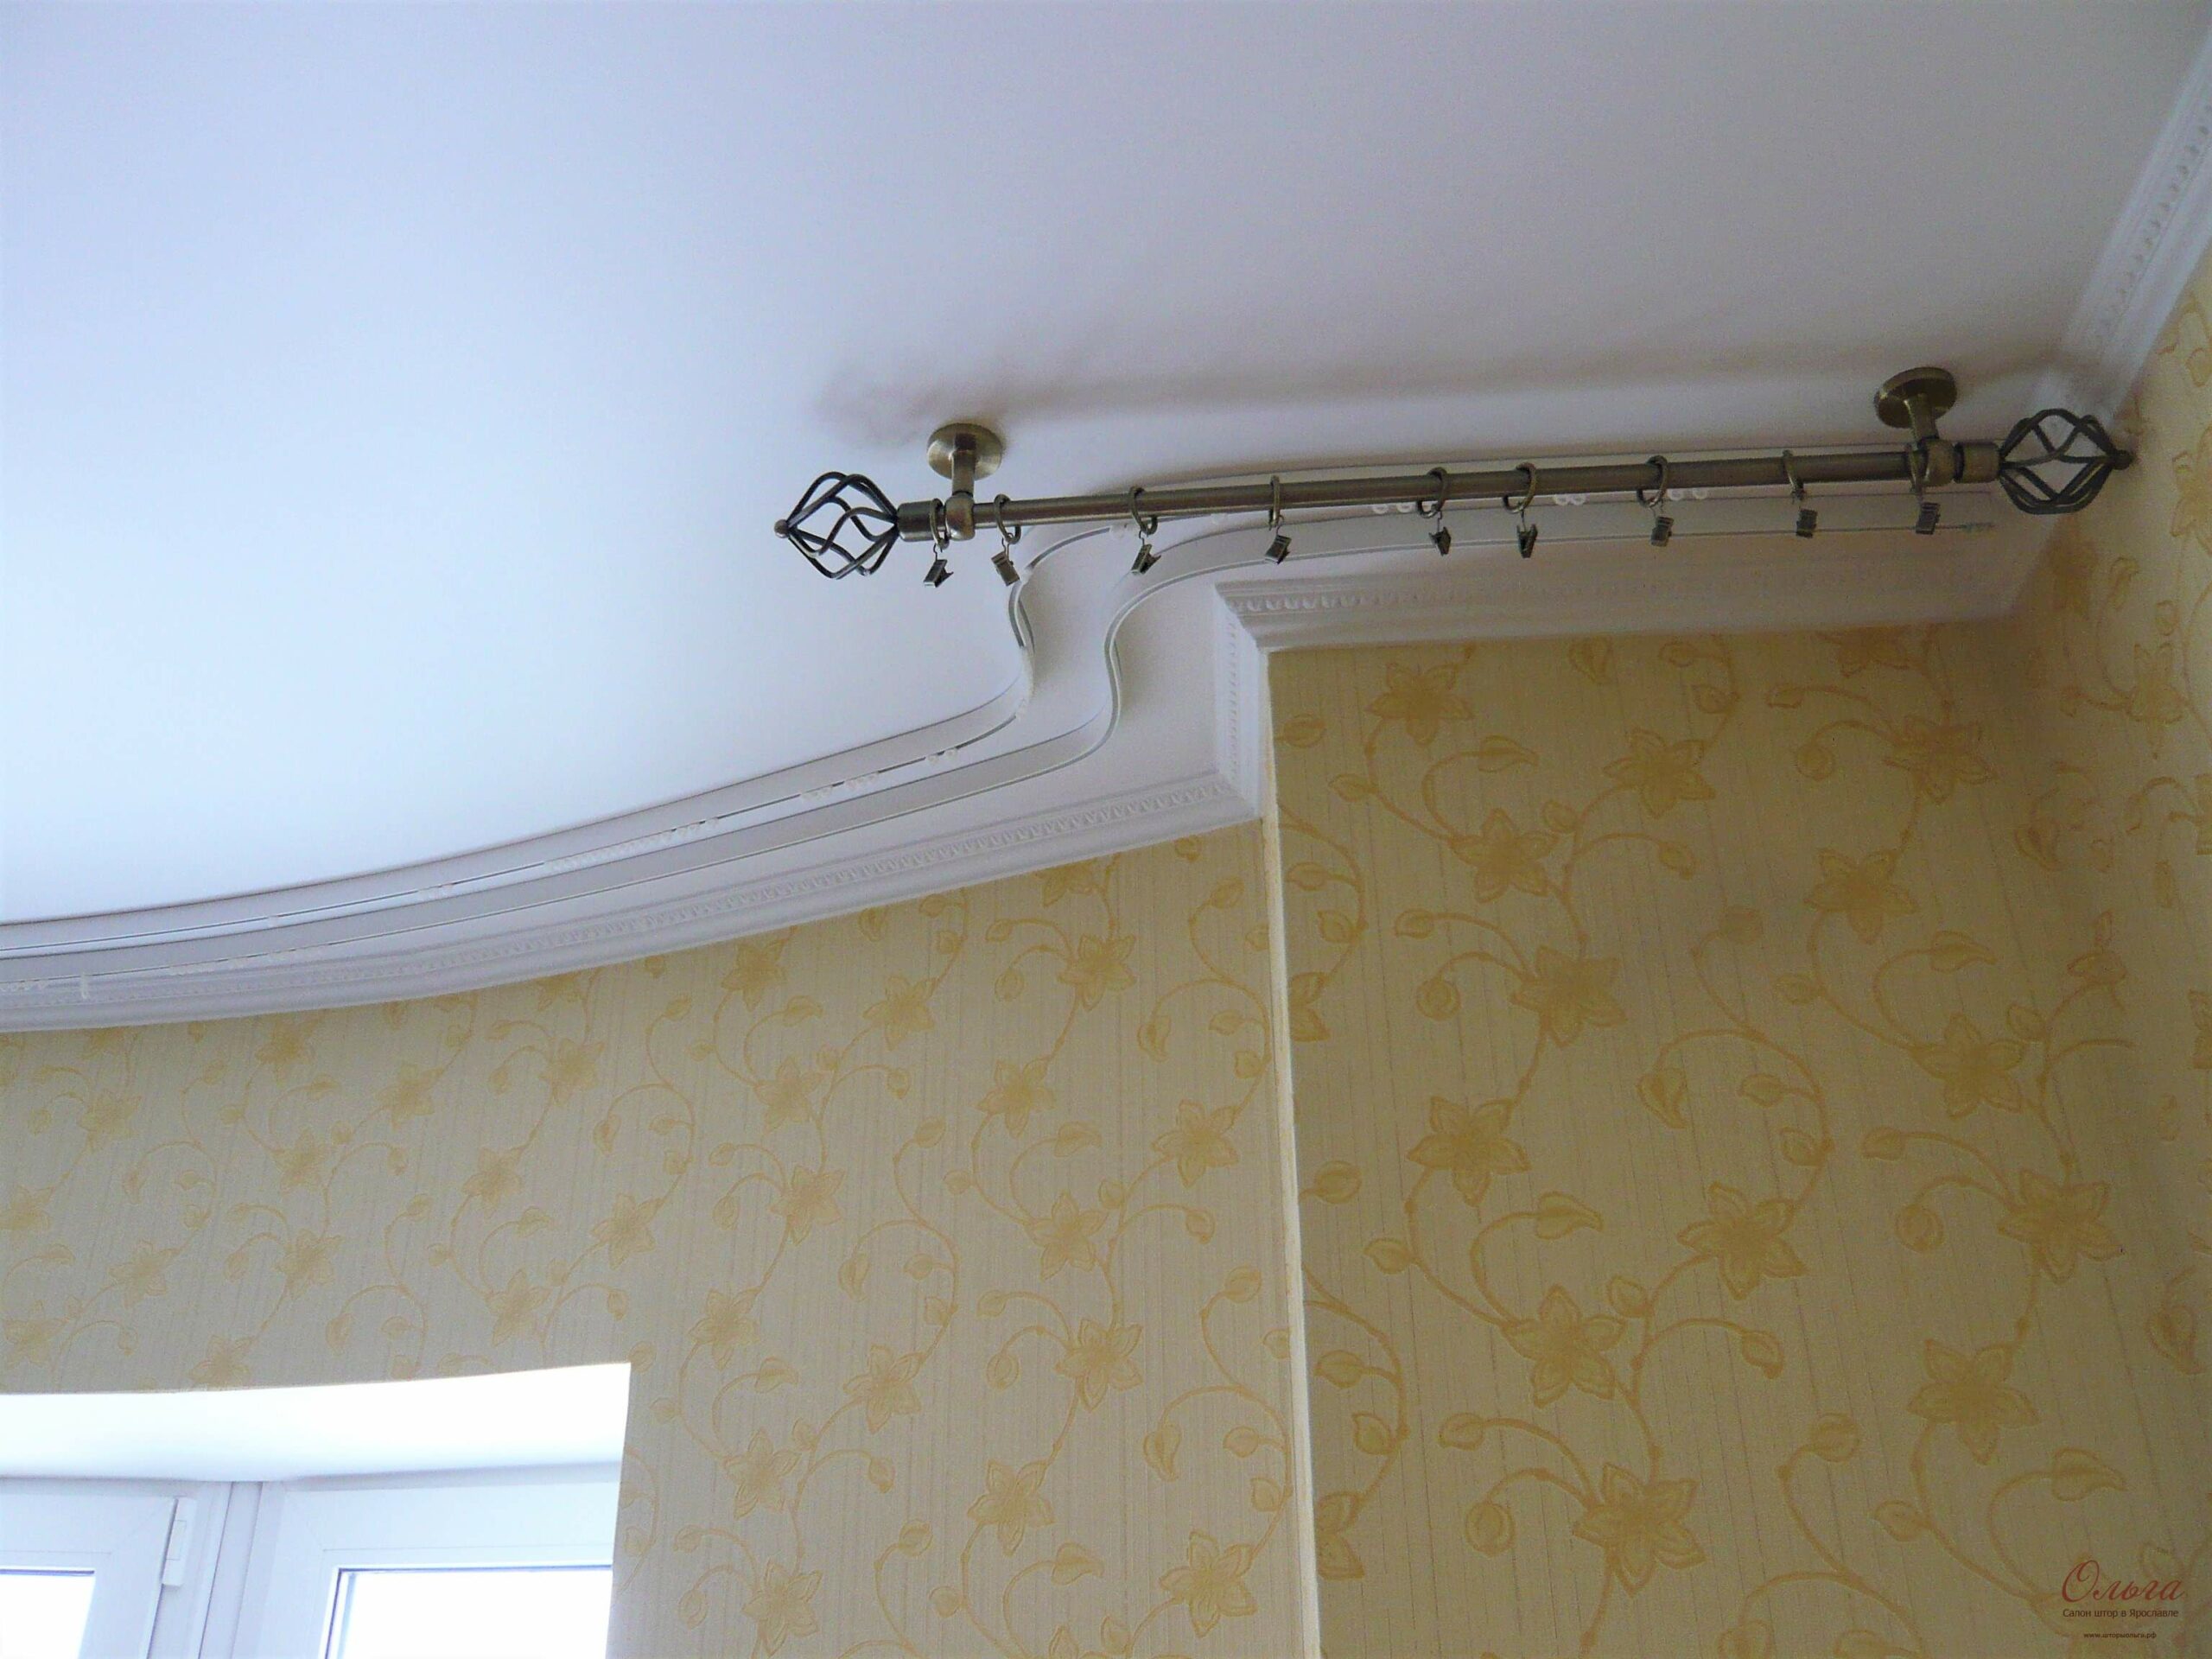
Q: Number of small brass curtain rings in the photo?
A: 9